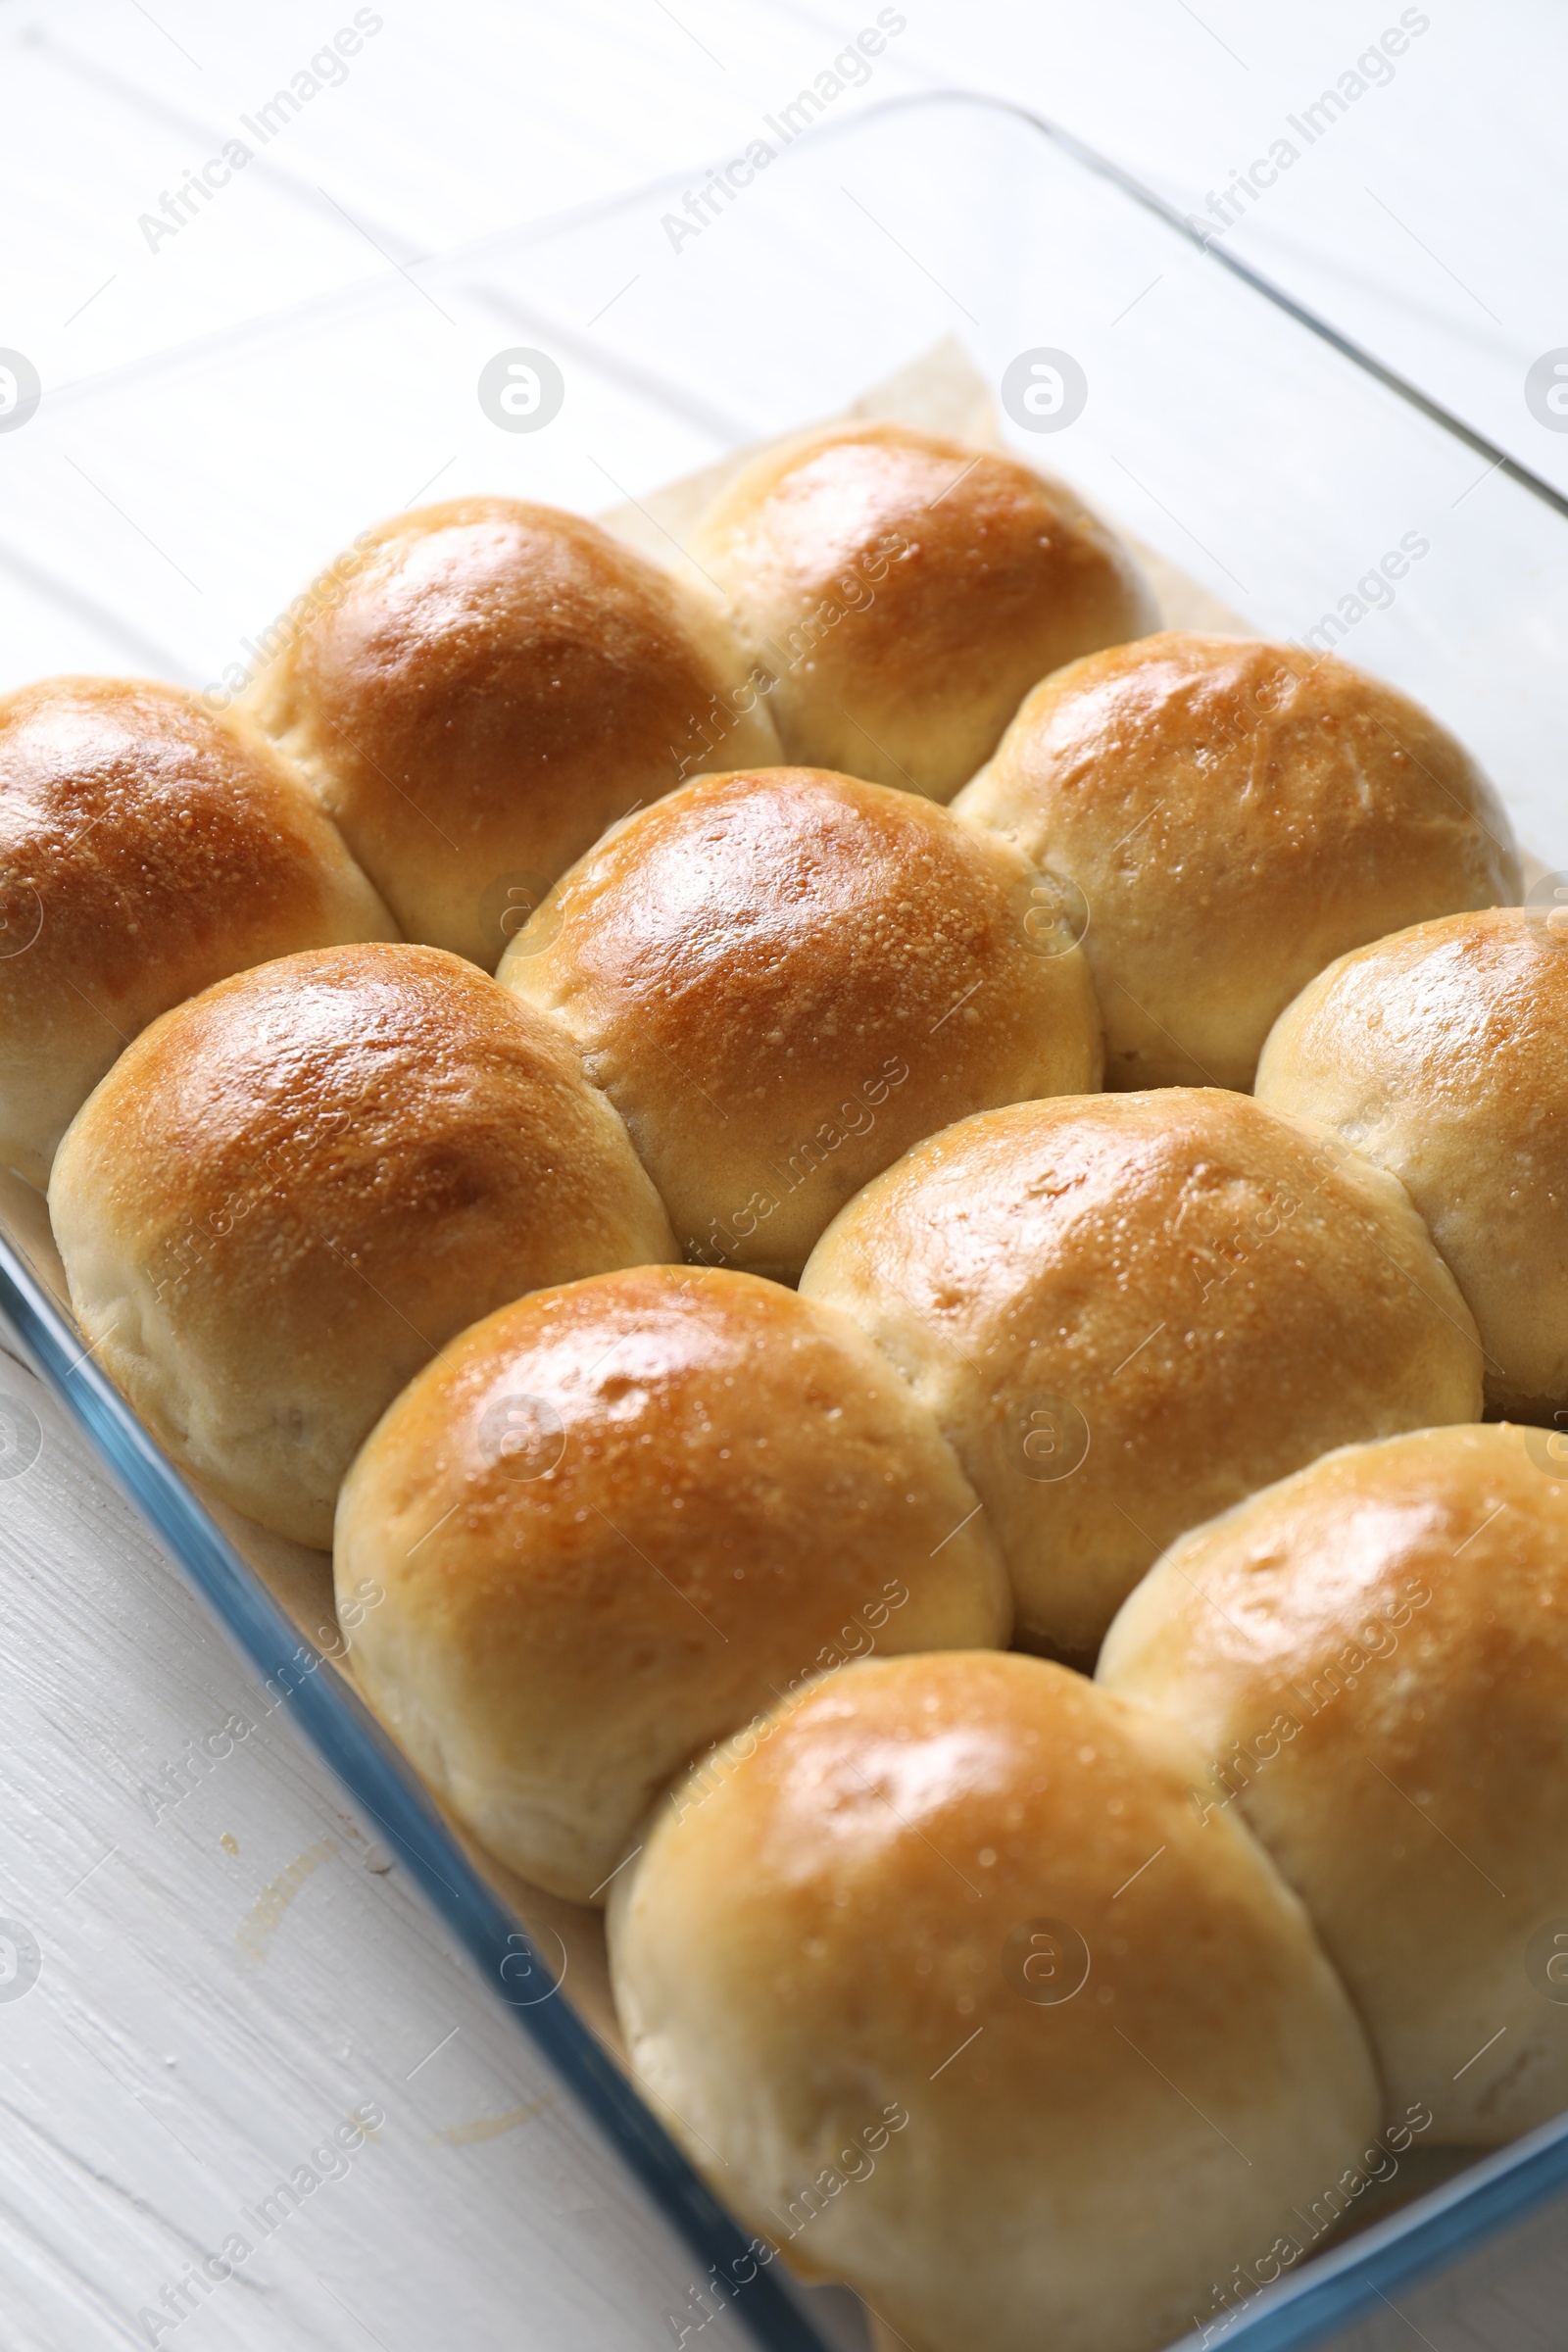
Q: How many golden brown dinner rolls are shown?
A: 11